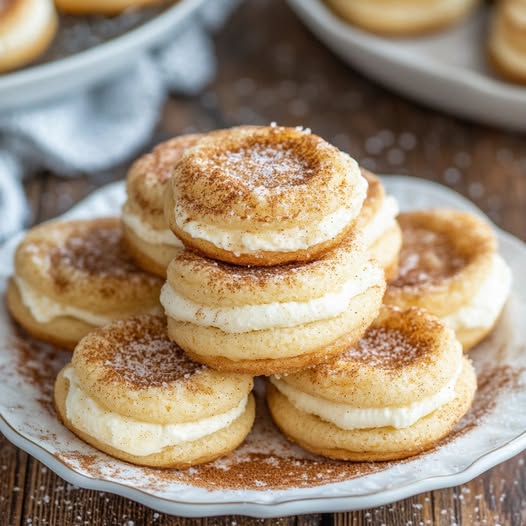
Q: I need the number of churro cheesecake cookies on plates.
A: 12